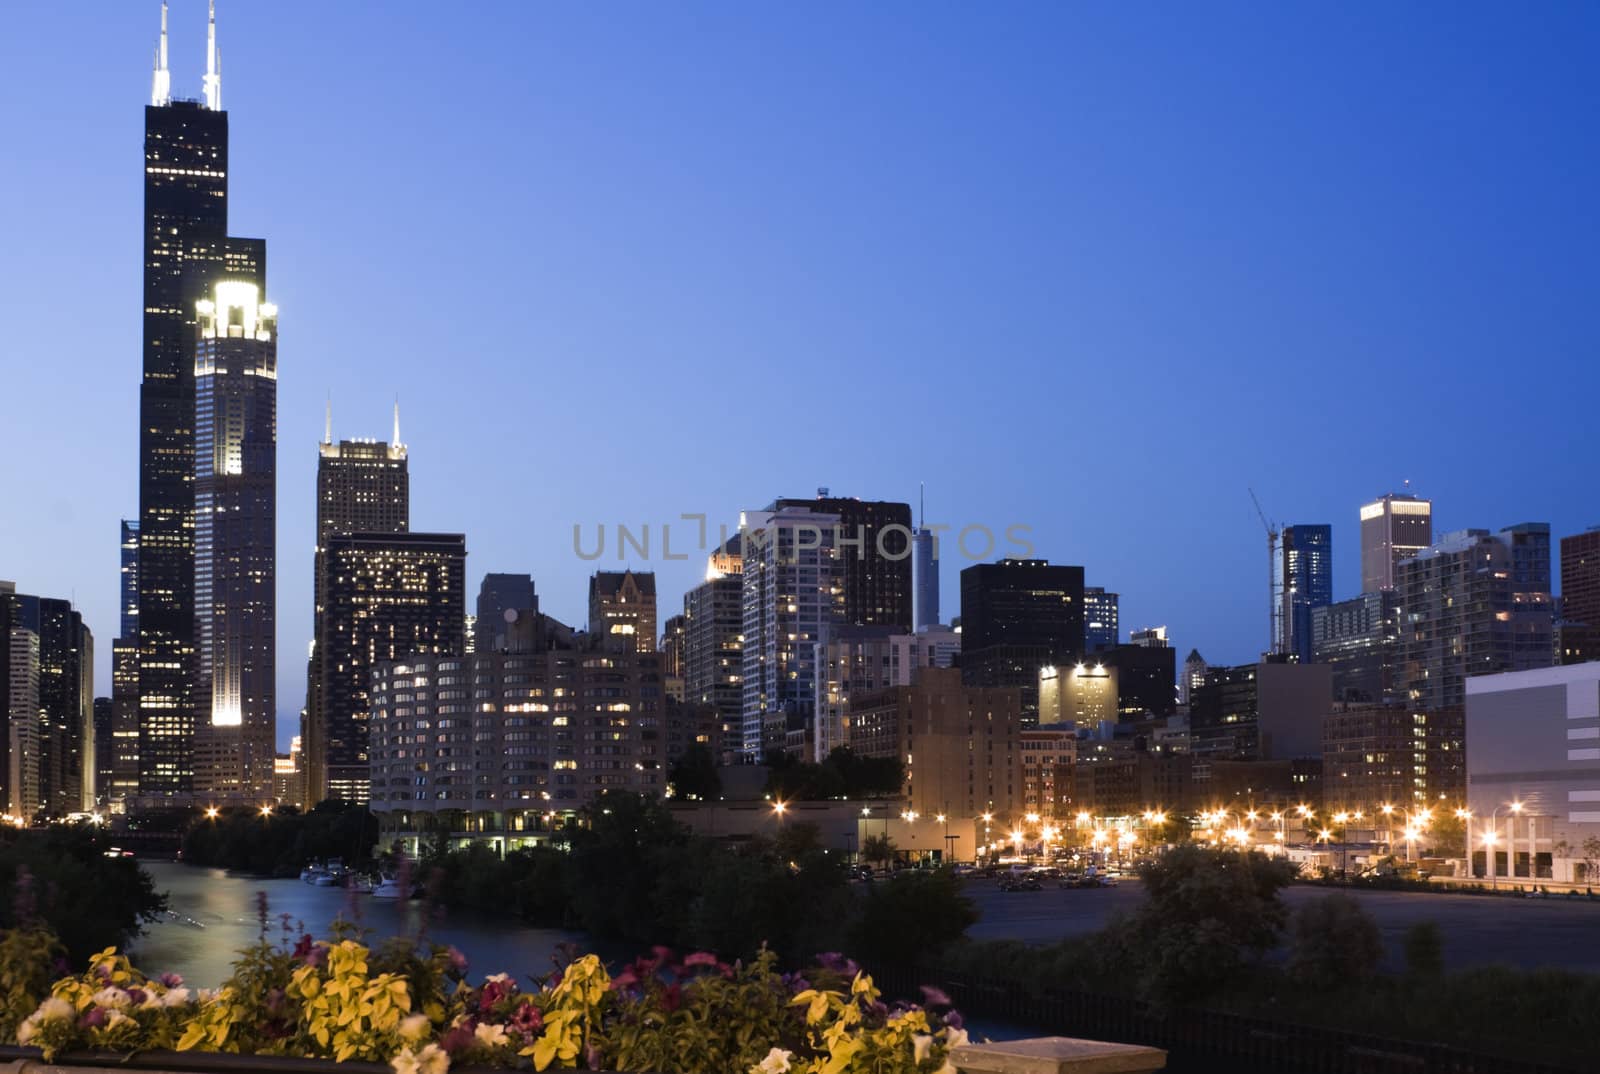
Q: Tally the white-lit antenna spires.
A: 4